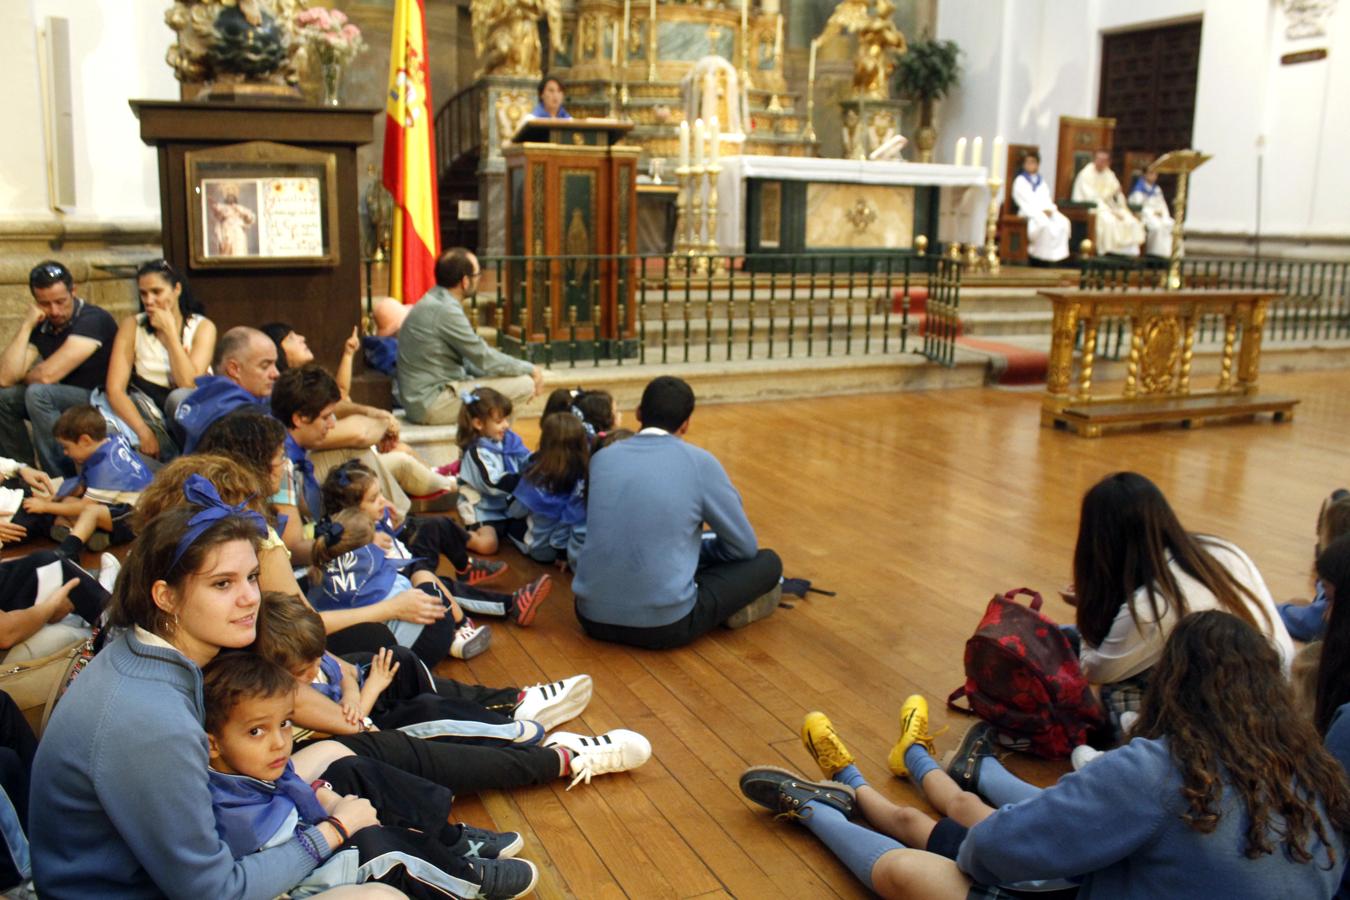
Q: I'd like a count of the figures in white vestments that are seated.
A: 3